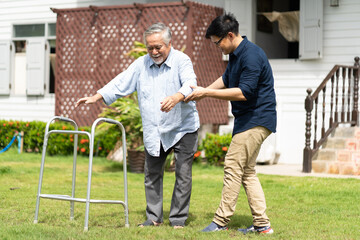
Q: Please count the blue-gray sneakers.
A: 2